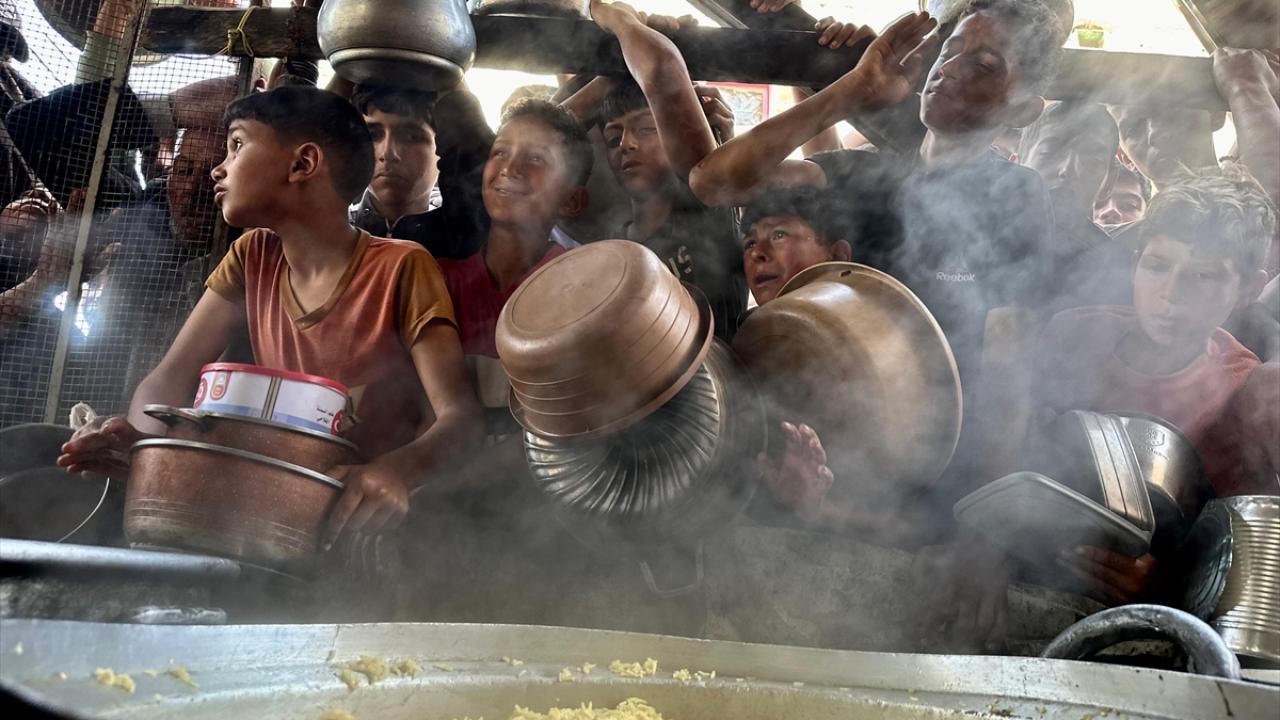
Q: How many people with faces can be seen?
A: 11